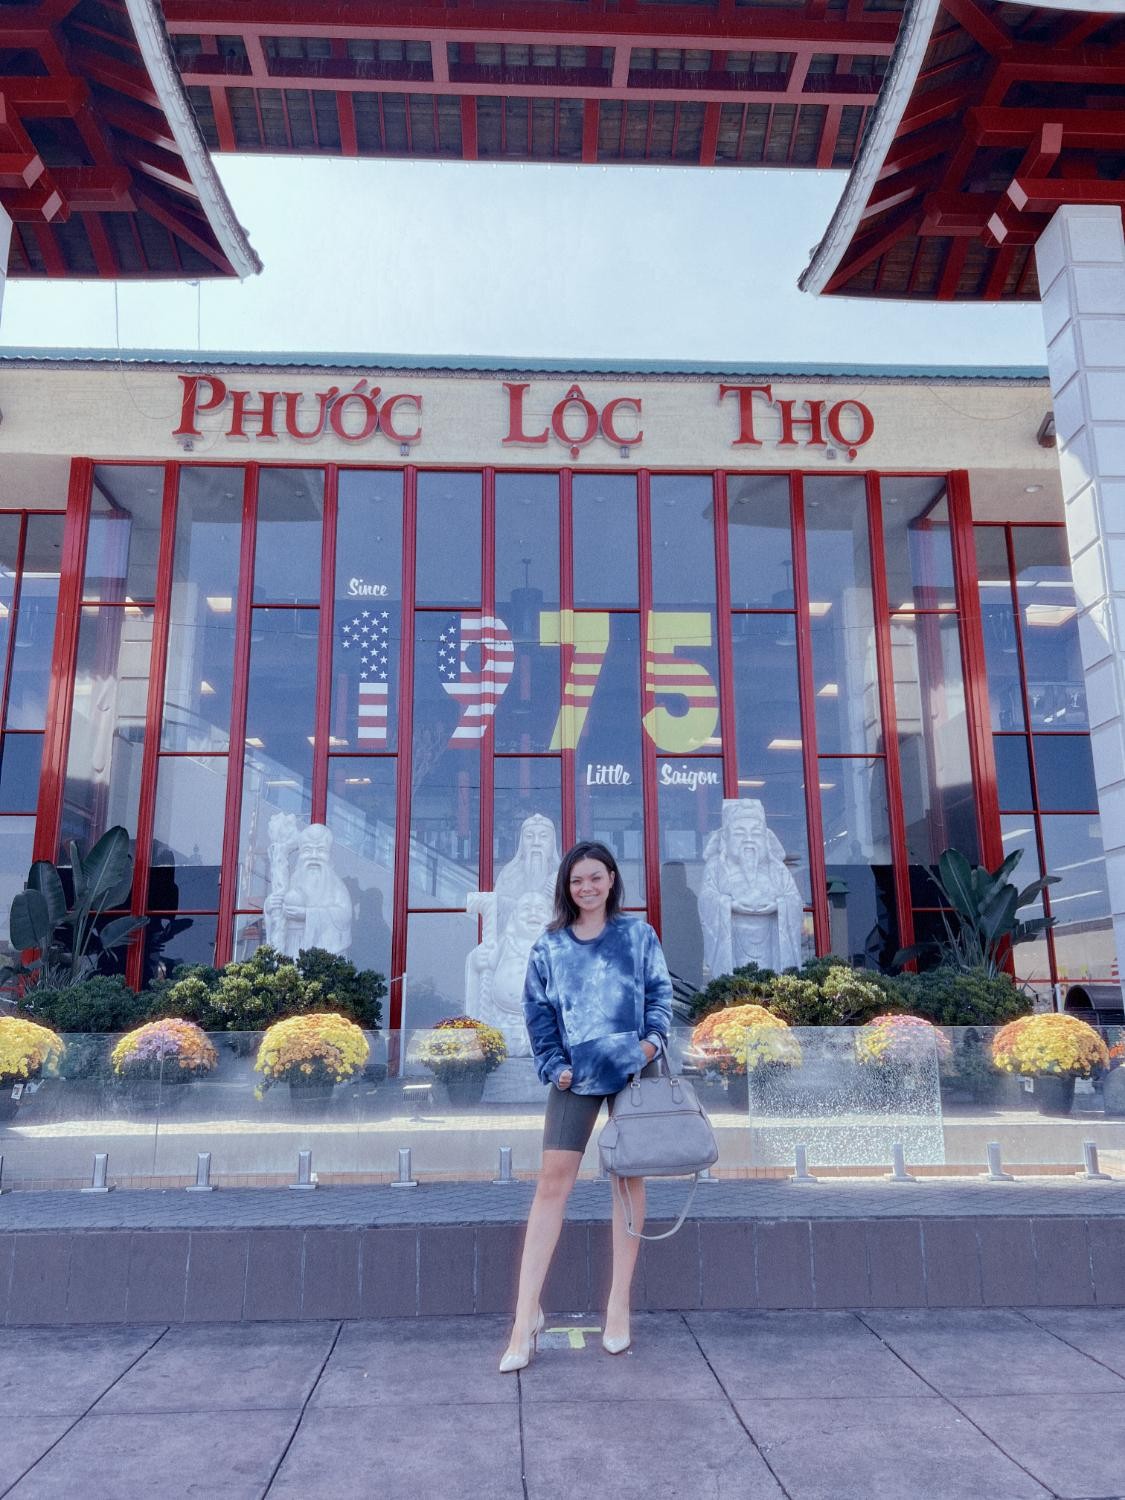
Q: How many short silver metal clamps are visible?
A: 12